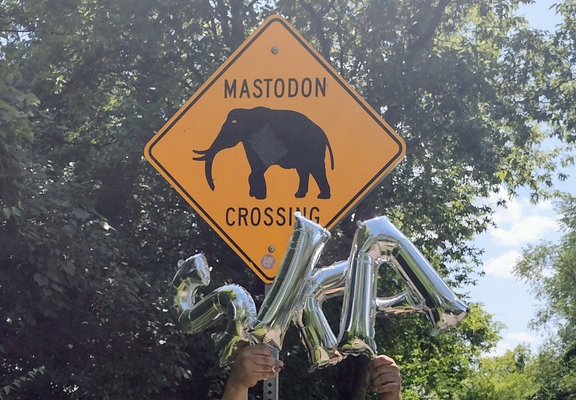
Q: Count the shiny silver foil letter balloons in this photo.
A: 3